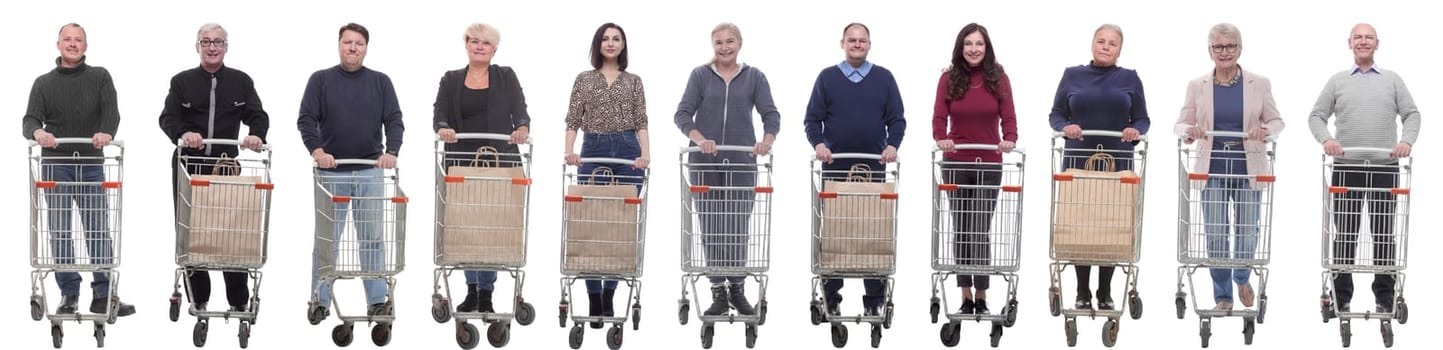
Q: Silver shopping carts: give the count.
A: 11